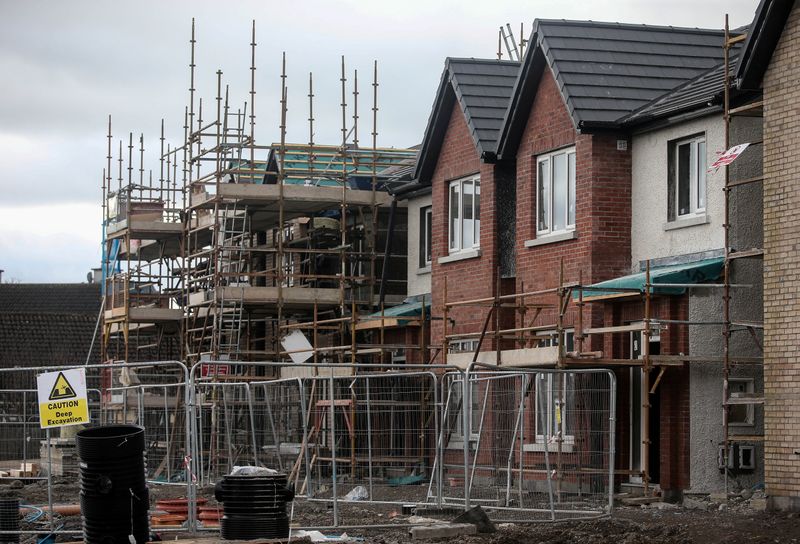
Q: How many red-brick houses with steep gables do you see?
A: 2